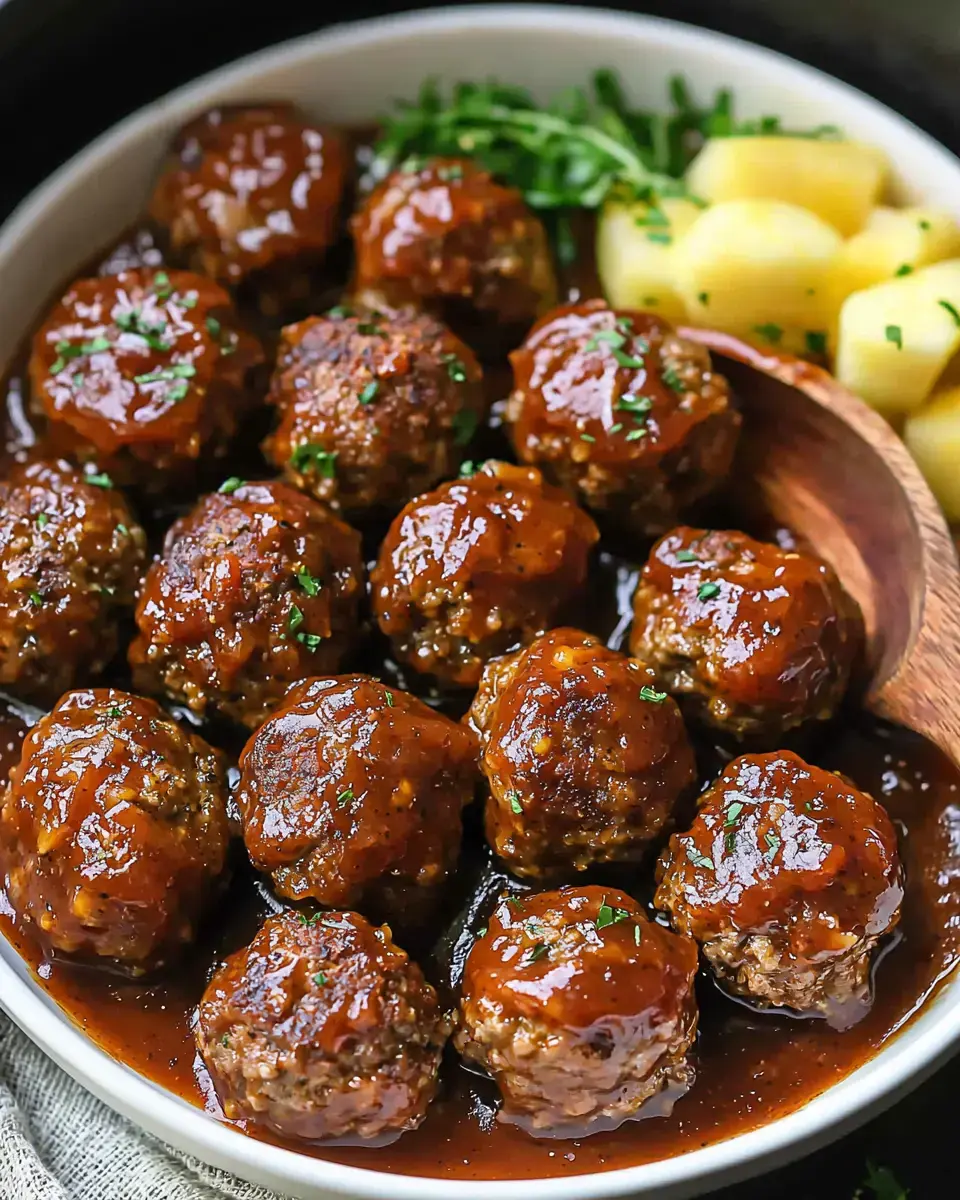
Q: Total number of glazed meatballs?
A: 15